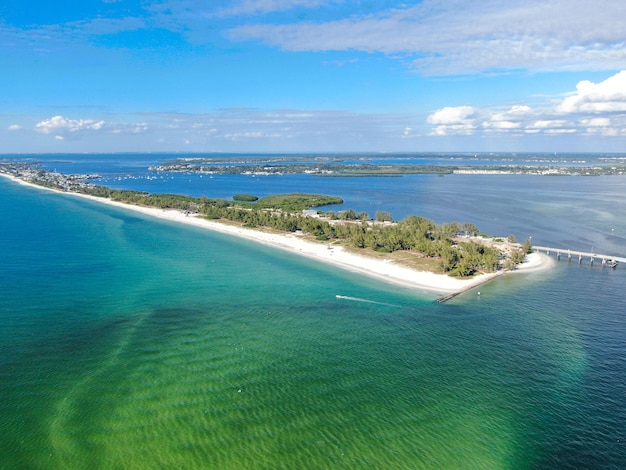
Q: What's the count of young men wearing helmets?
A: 0